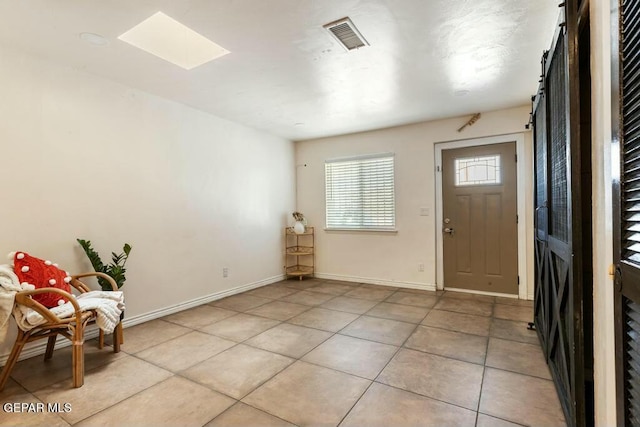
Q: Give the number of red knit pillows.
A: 1